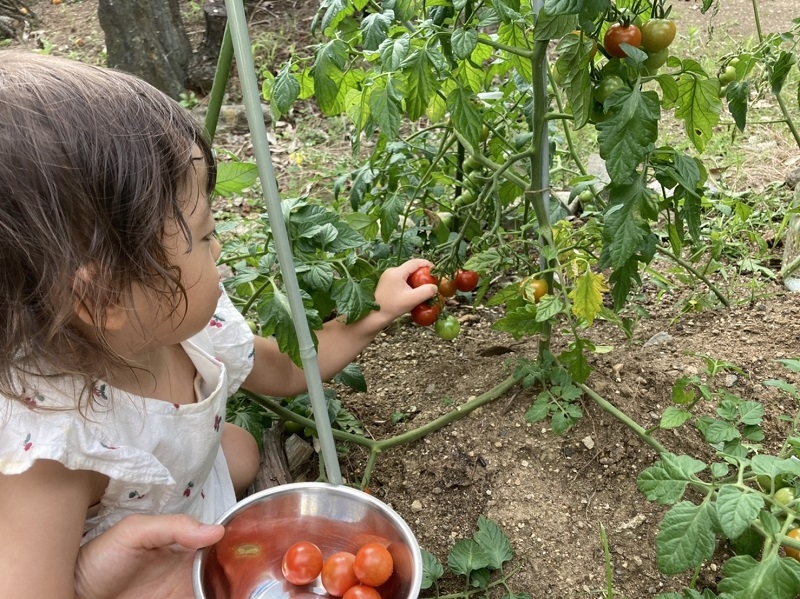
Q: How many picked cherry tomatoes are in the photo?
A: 4